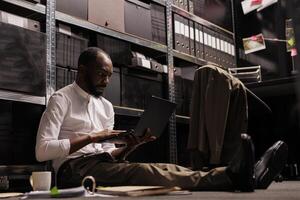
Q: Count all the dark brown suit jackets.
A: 1